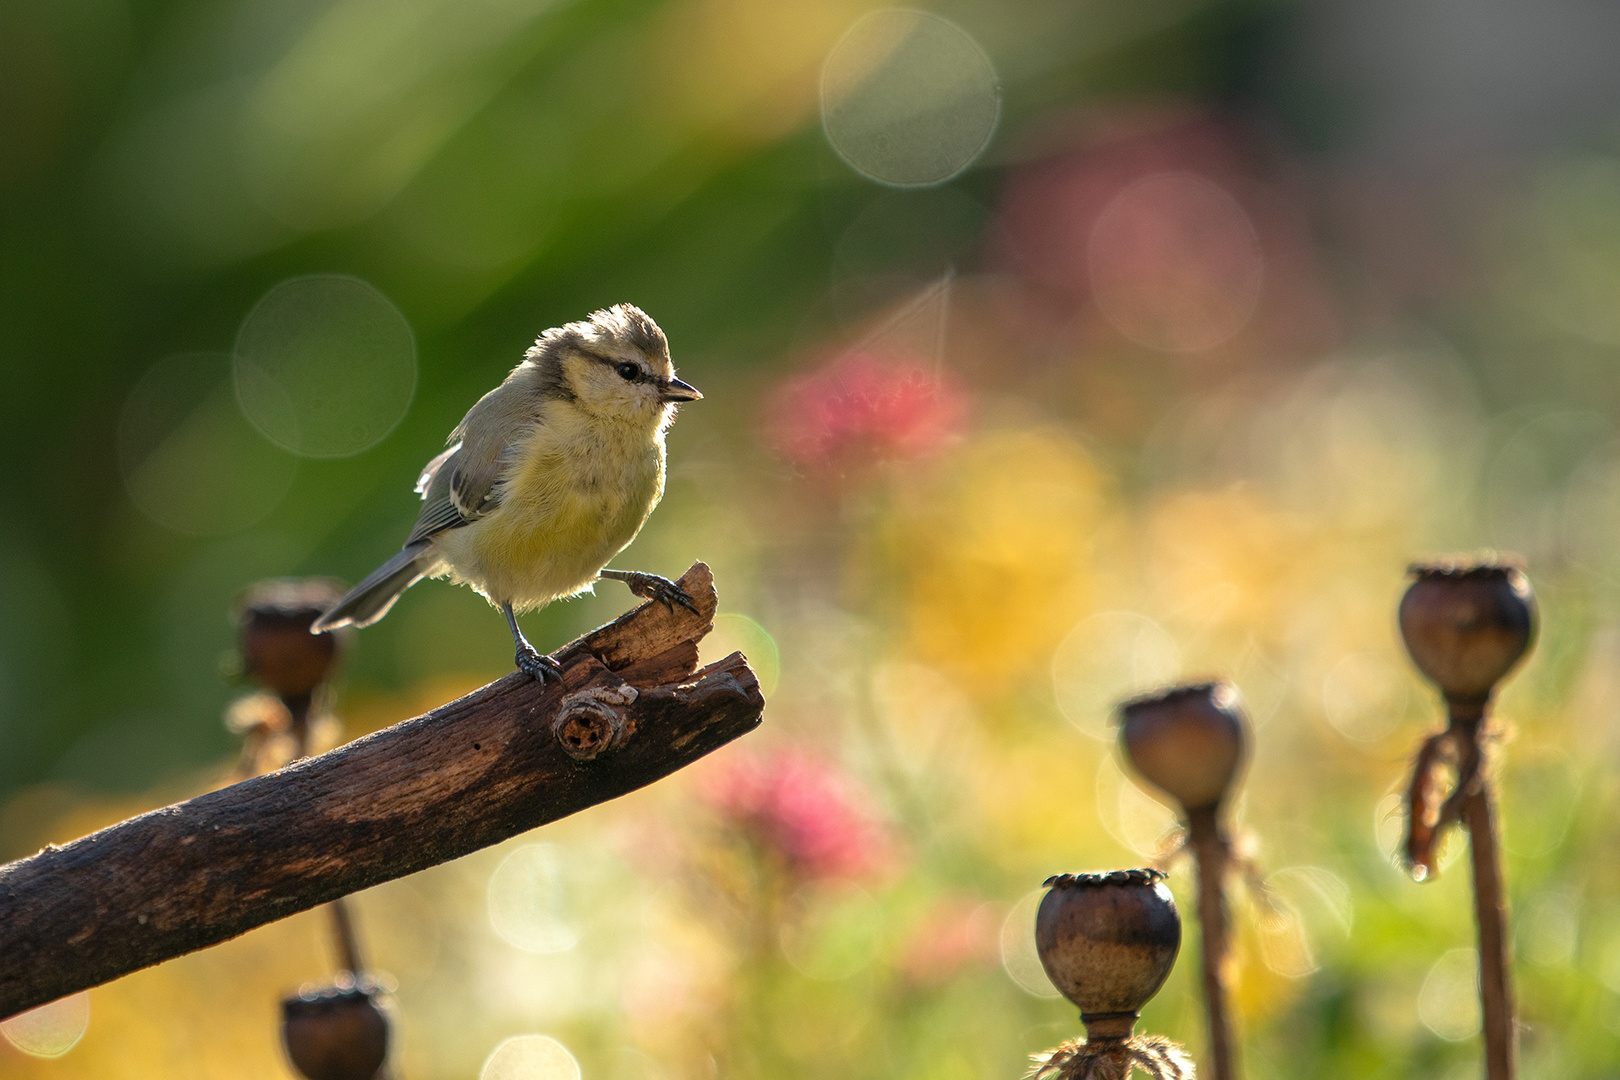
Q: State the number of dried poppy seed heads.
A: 5